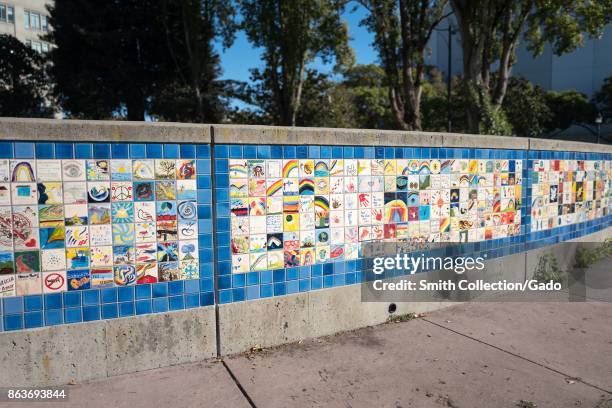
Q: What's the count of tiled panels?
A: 3